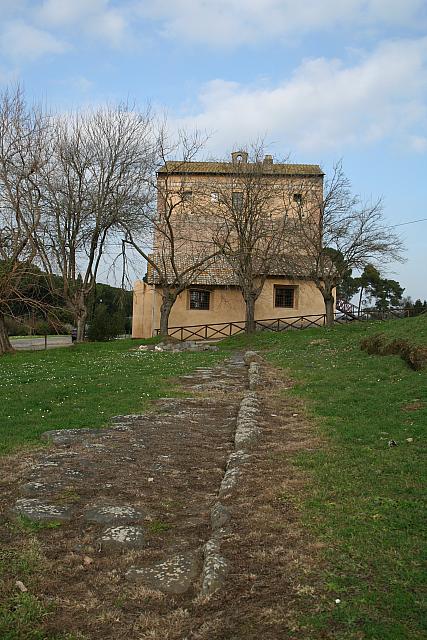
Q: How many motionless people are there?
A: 0